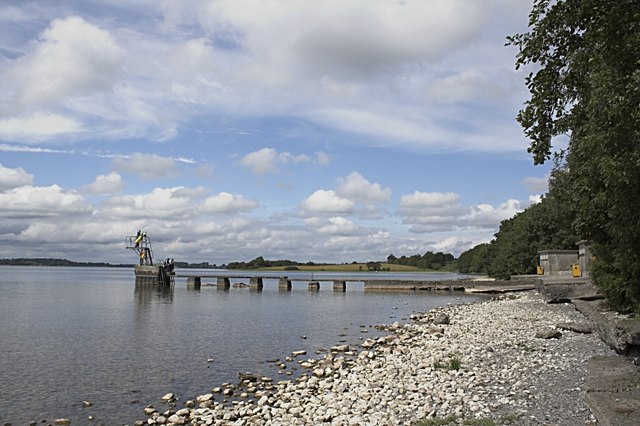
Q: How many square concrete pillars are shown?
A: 6